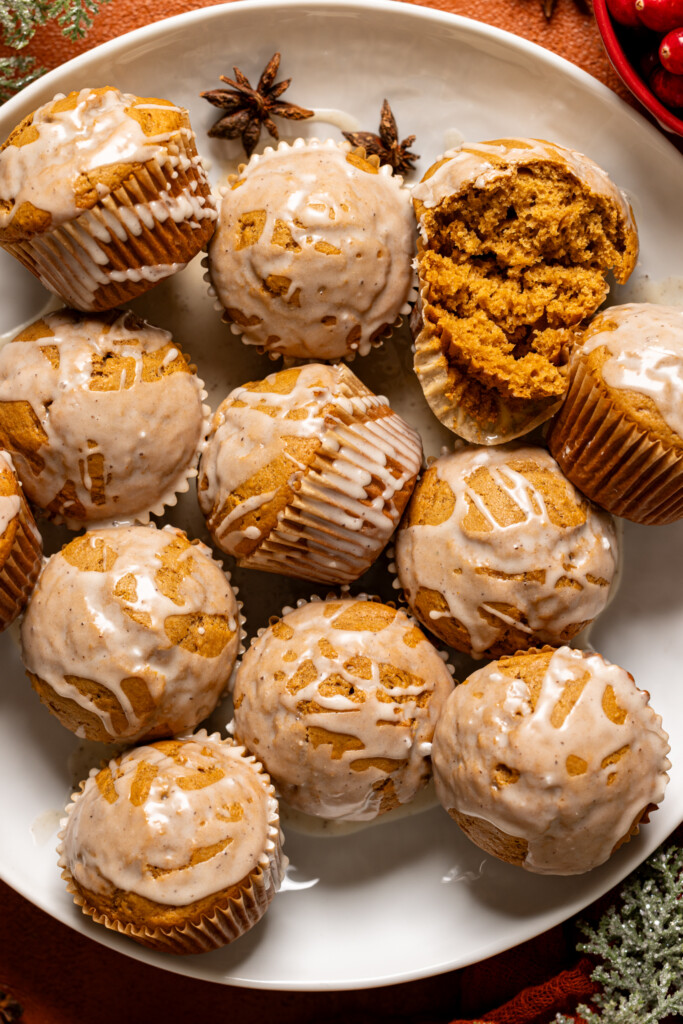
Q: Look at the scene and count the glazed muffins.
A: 12